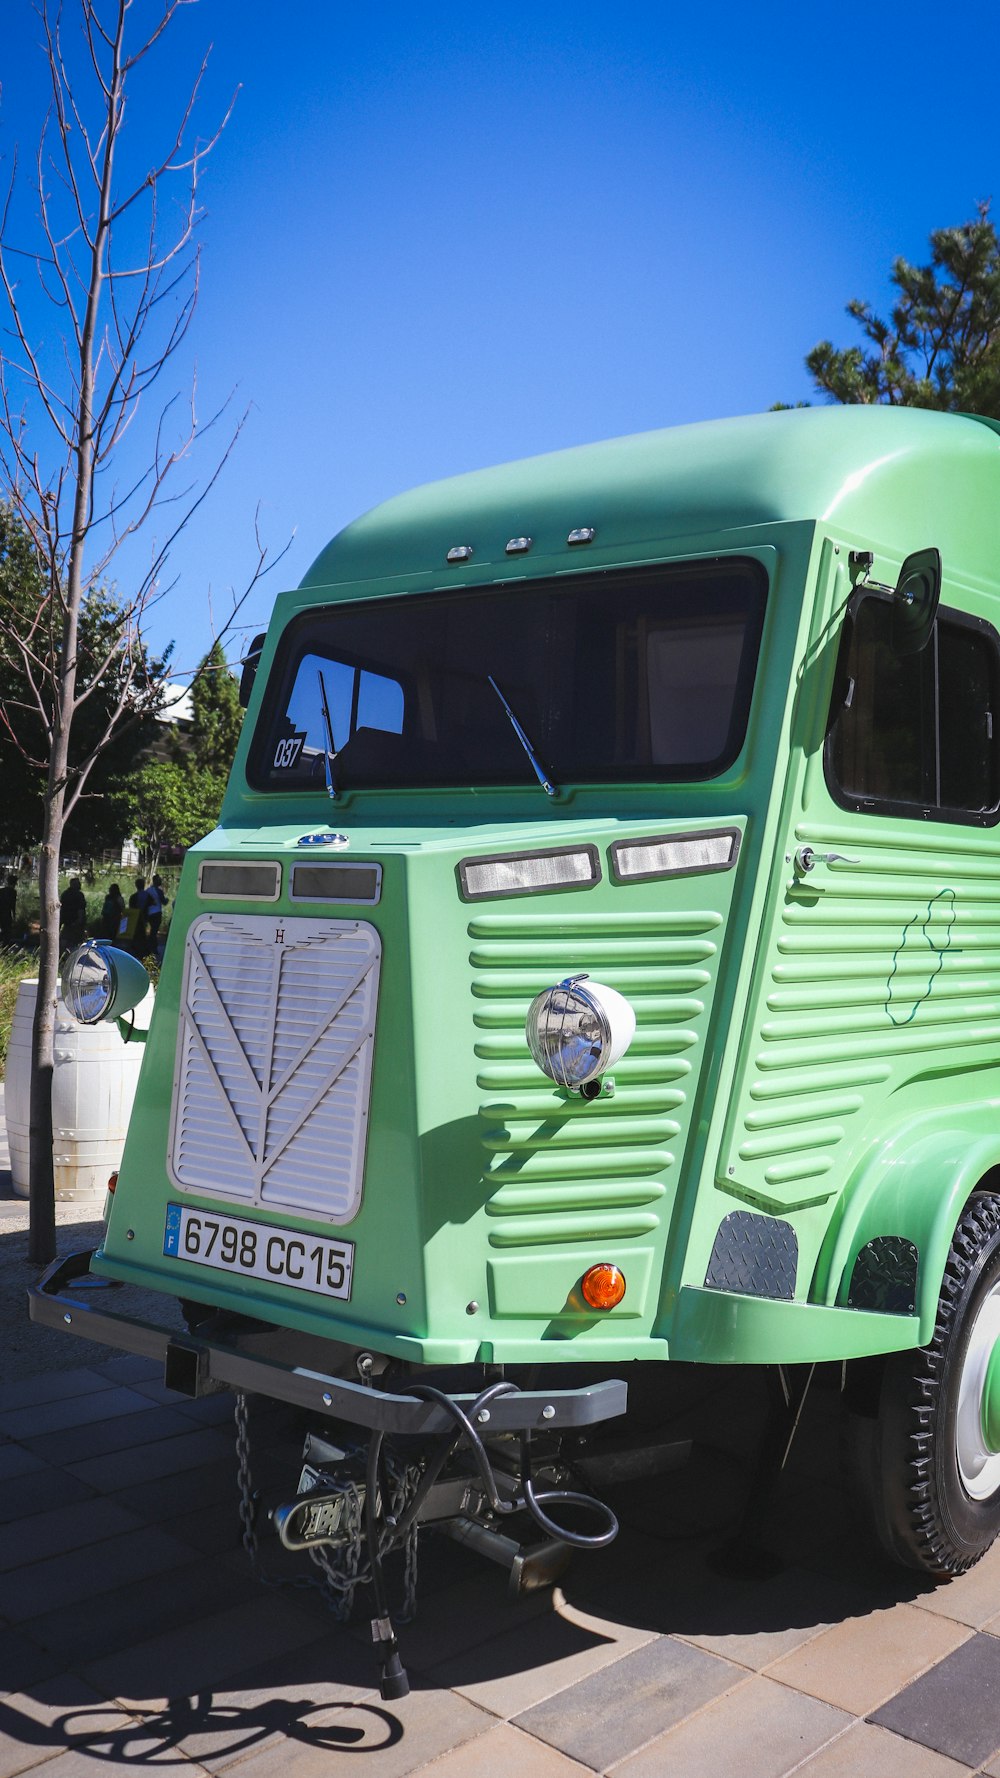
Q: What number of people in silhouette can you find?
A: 5